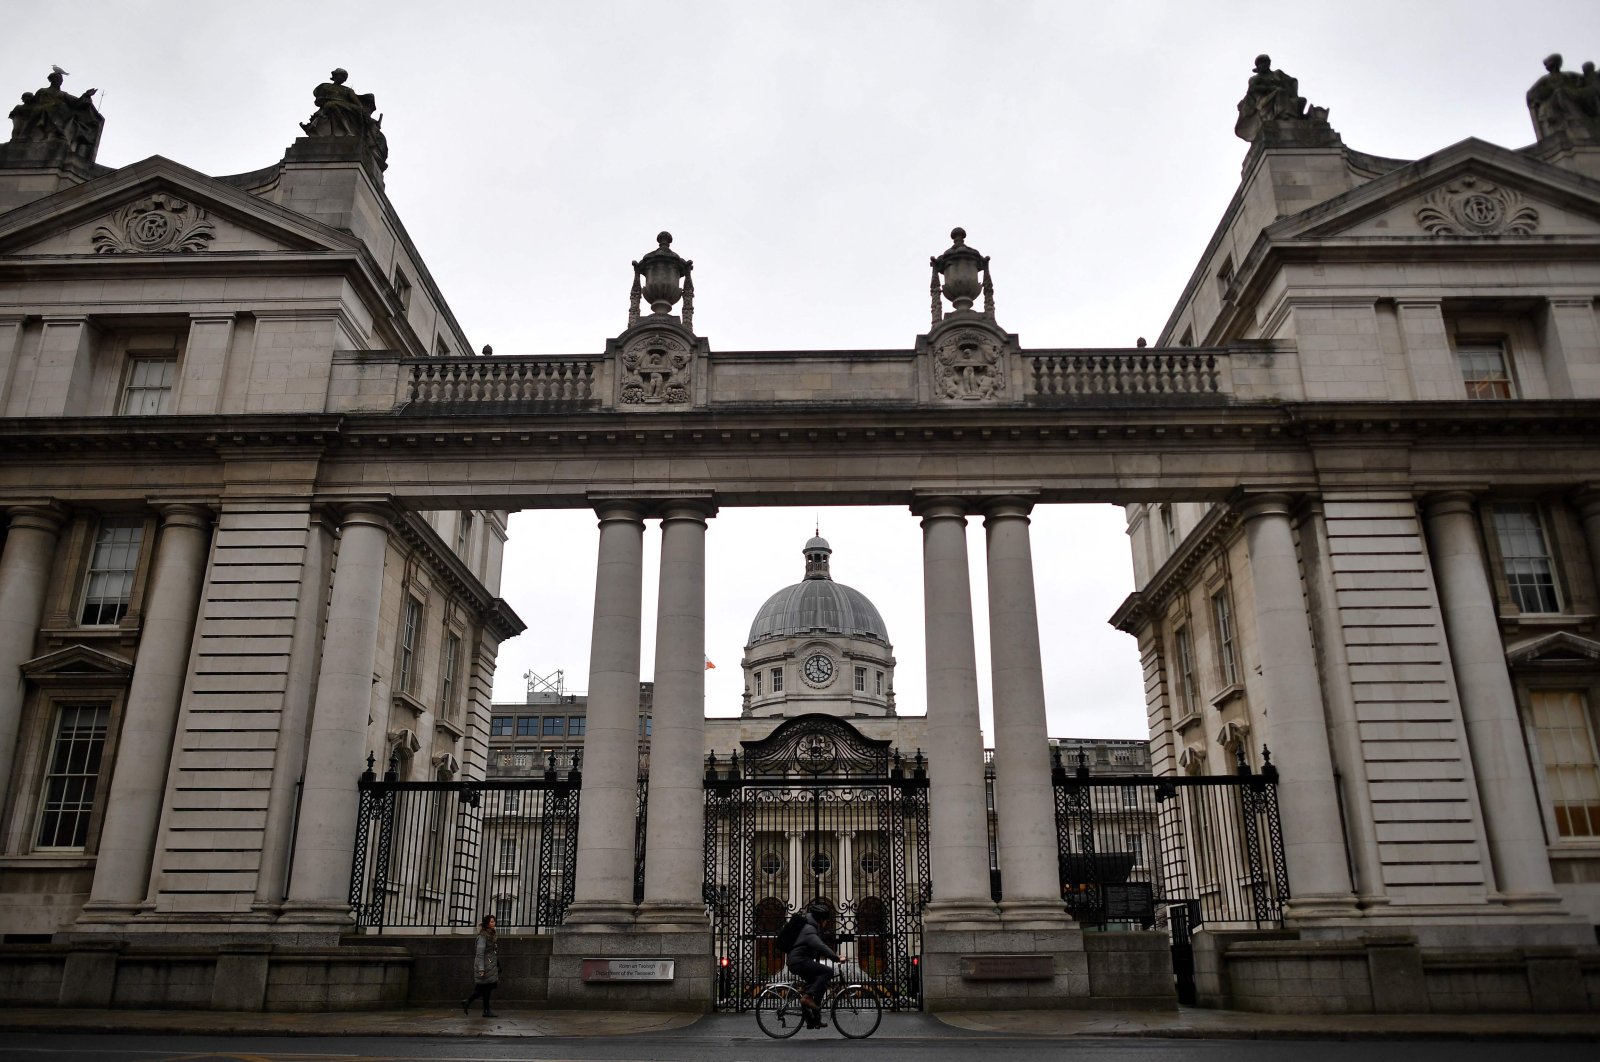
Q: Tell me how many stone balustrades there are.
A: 2